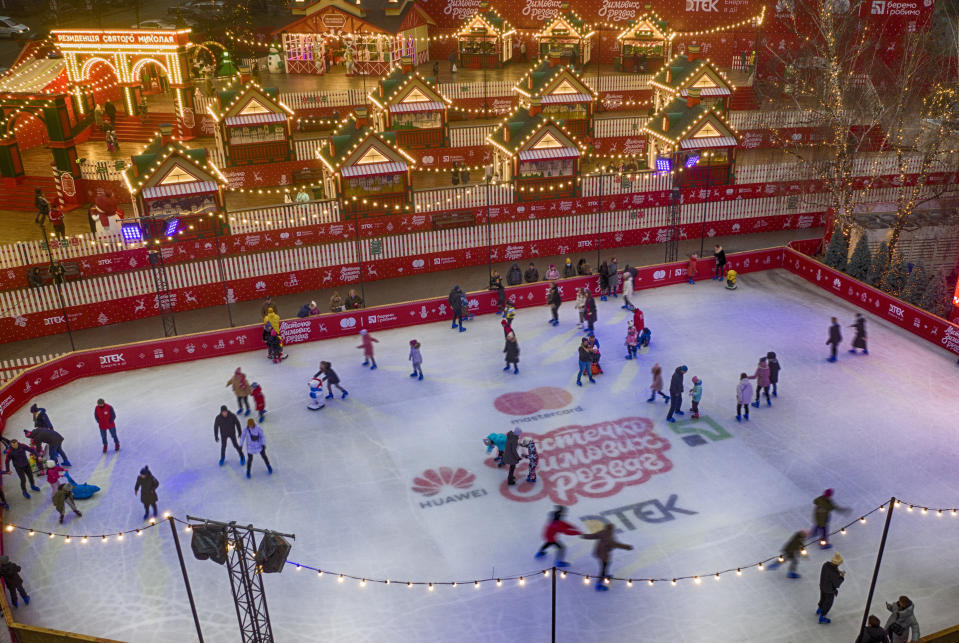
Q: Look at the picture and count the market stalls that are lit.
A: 11